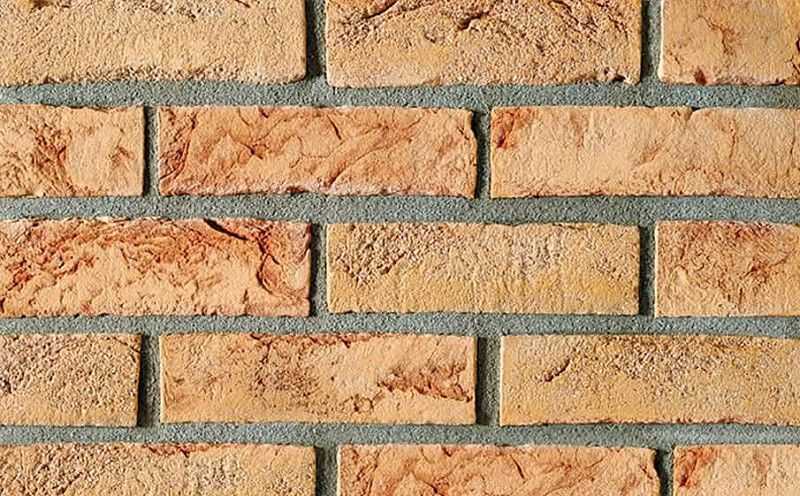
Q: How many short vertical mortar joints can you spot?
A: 10